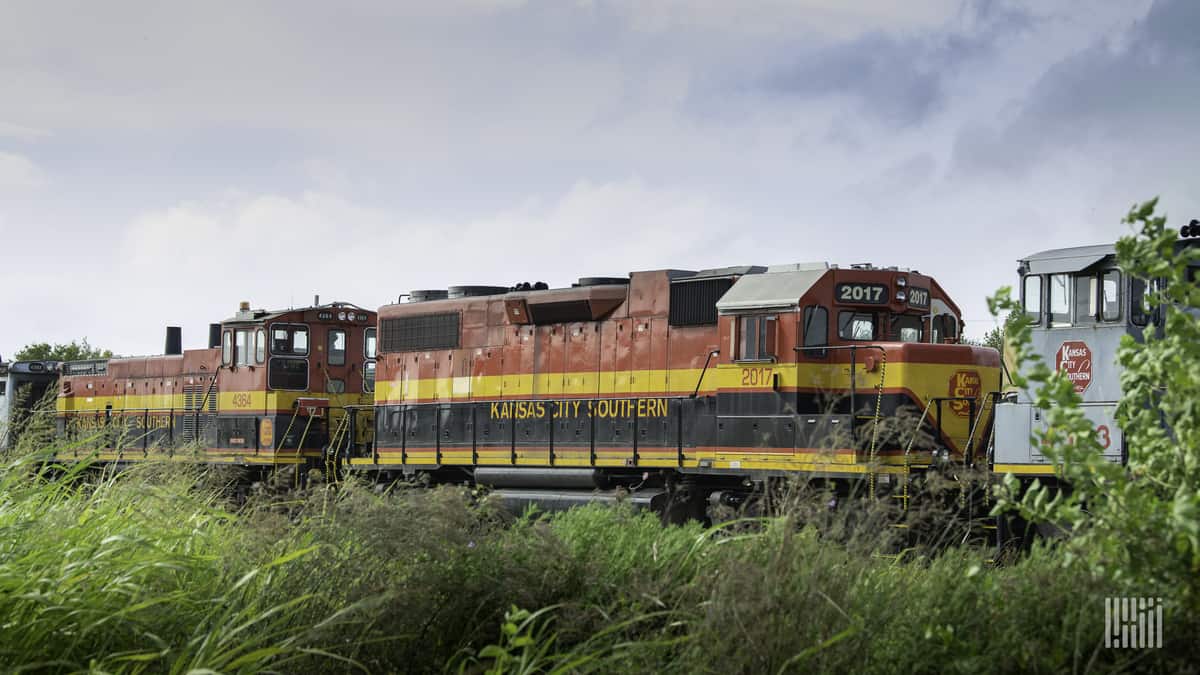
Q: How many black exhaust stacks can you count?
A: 2